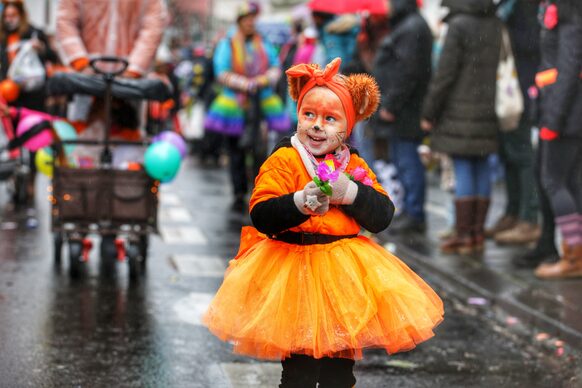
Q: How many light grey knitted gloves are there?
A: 2